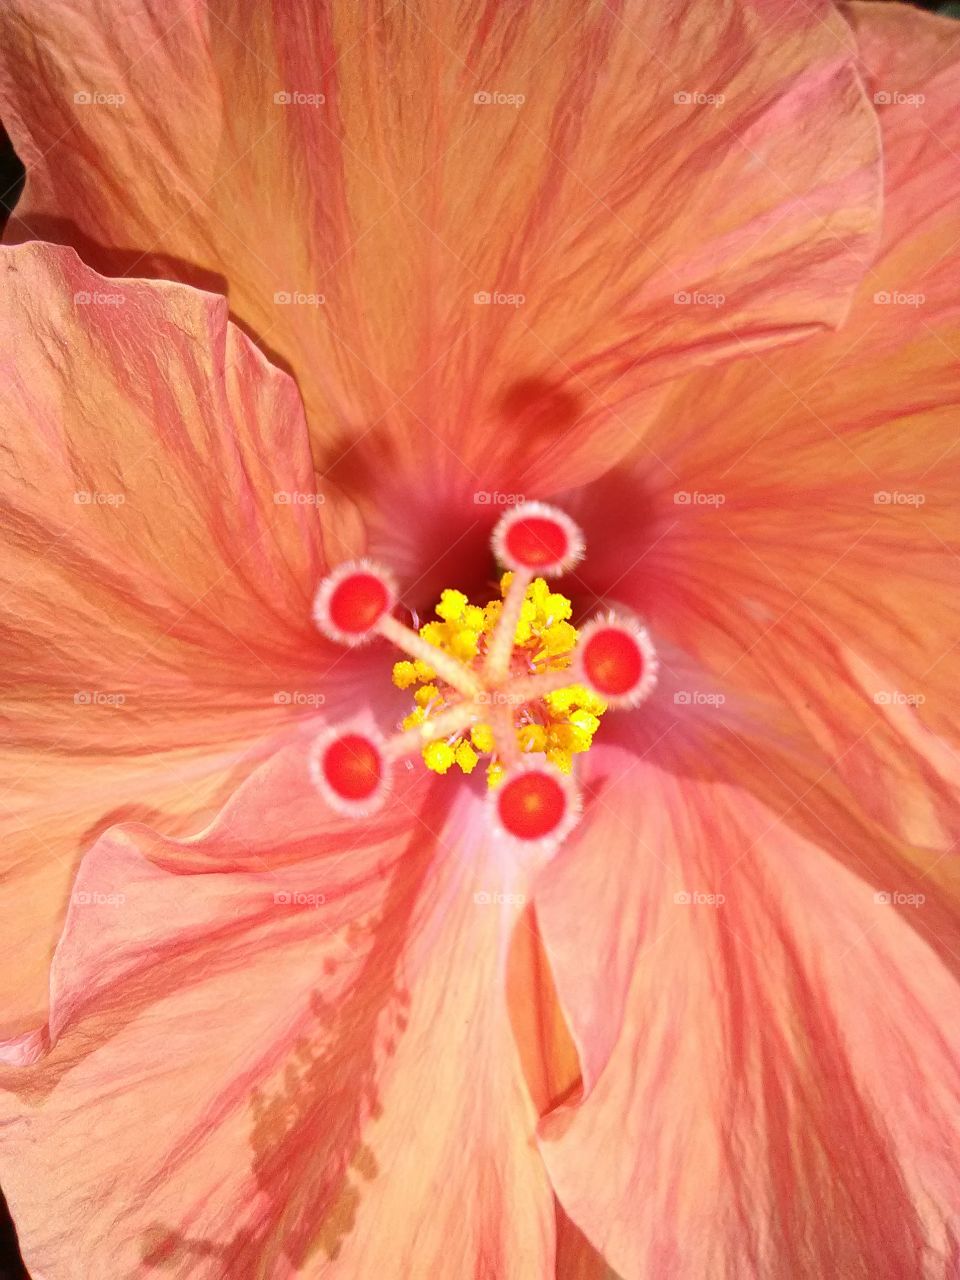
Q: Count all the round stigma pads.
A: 5